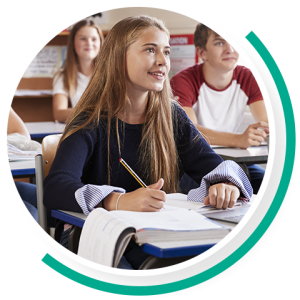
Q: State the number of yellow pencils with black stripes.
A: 1